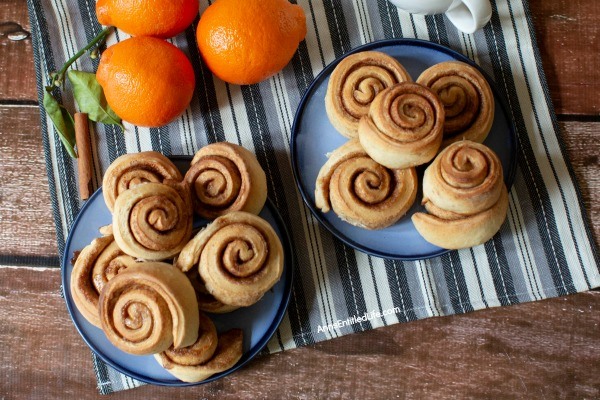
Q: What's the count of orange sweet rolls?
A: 13